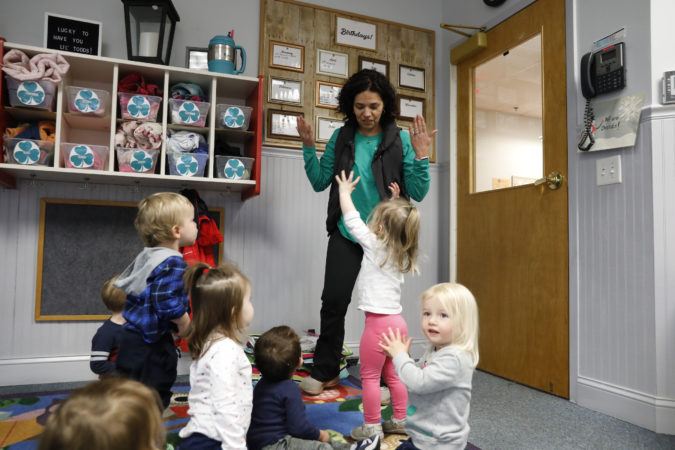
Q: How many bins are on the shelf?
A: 10